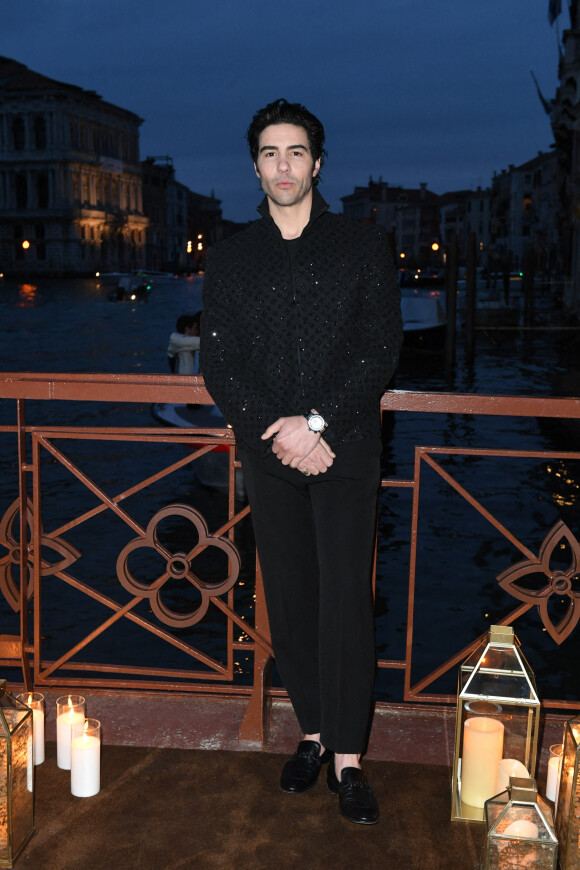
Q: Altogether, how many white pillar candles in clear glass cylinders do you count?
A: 4